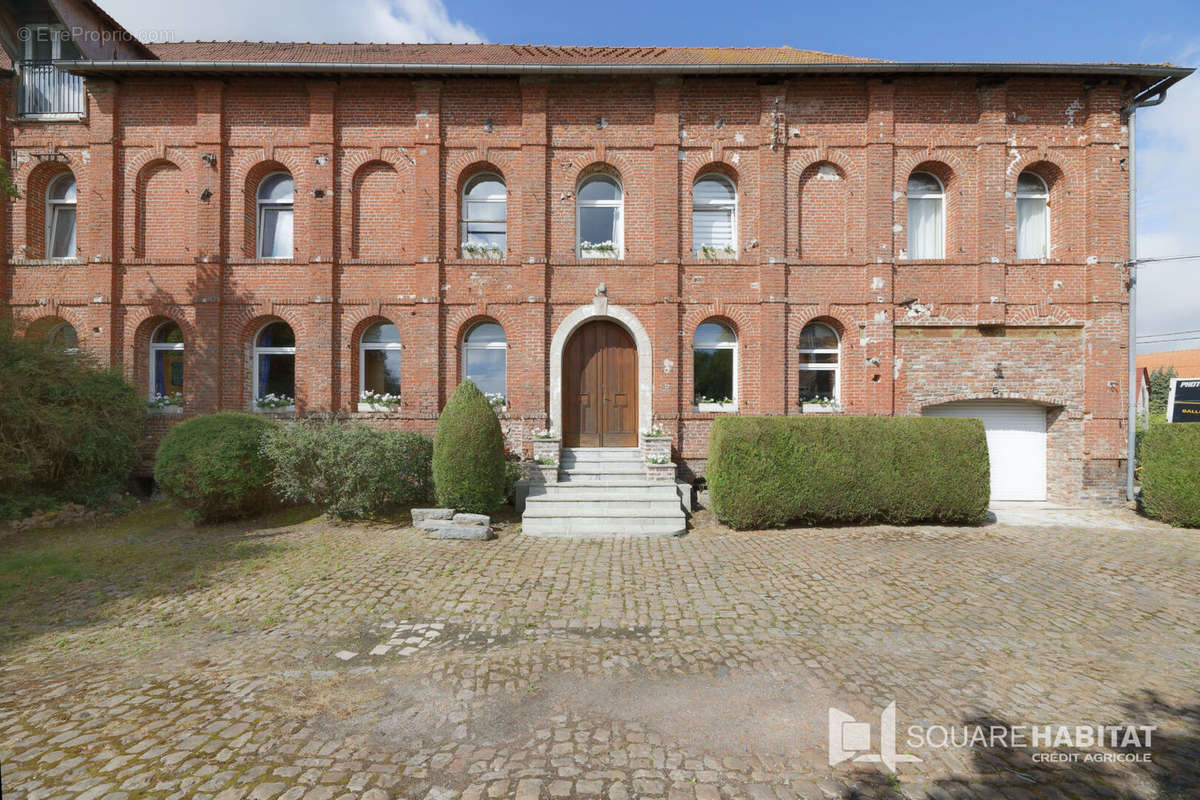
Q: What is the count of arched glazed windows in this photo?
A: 14